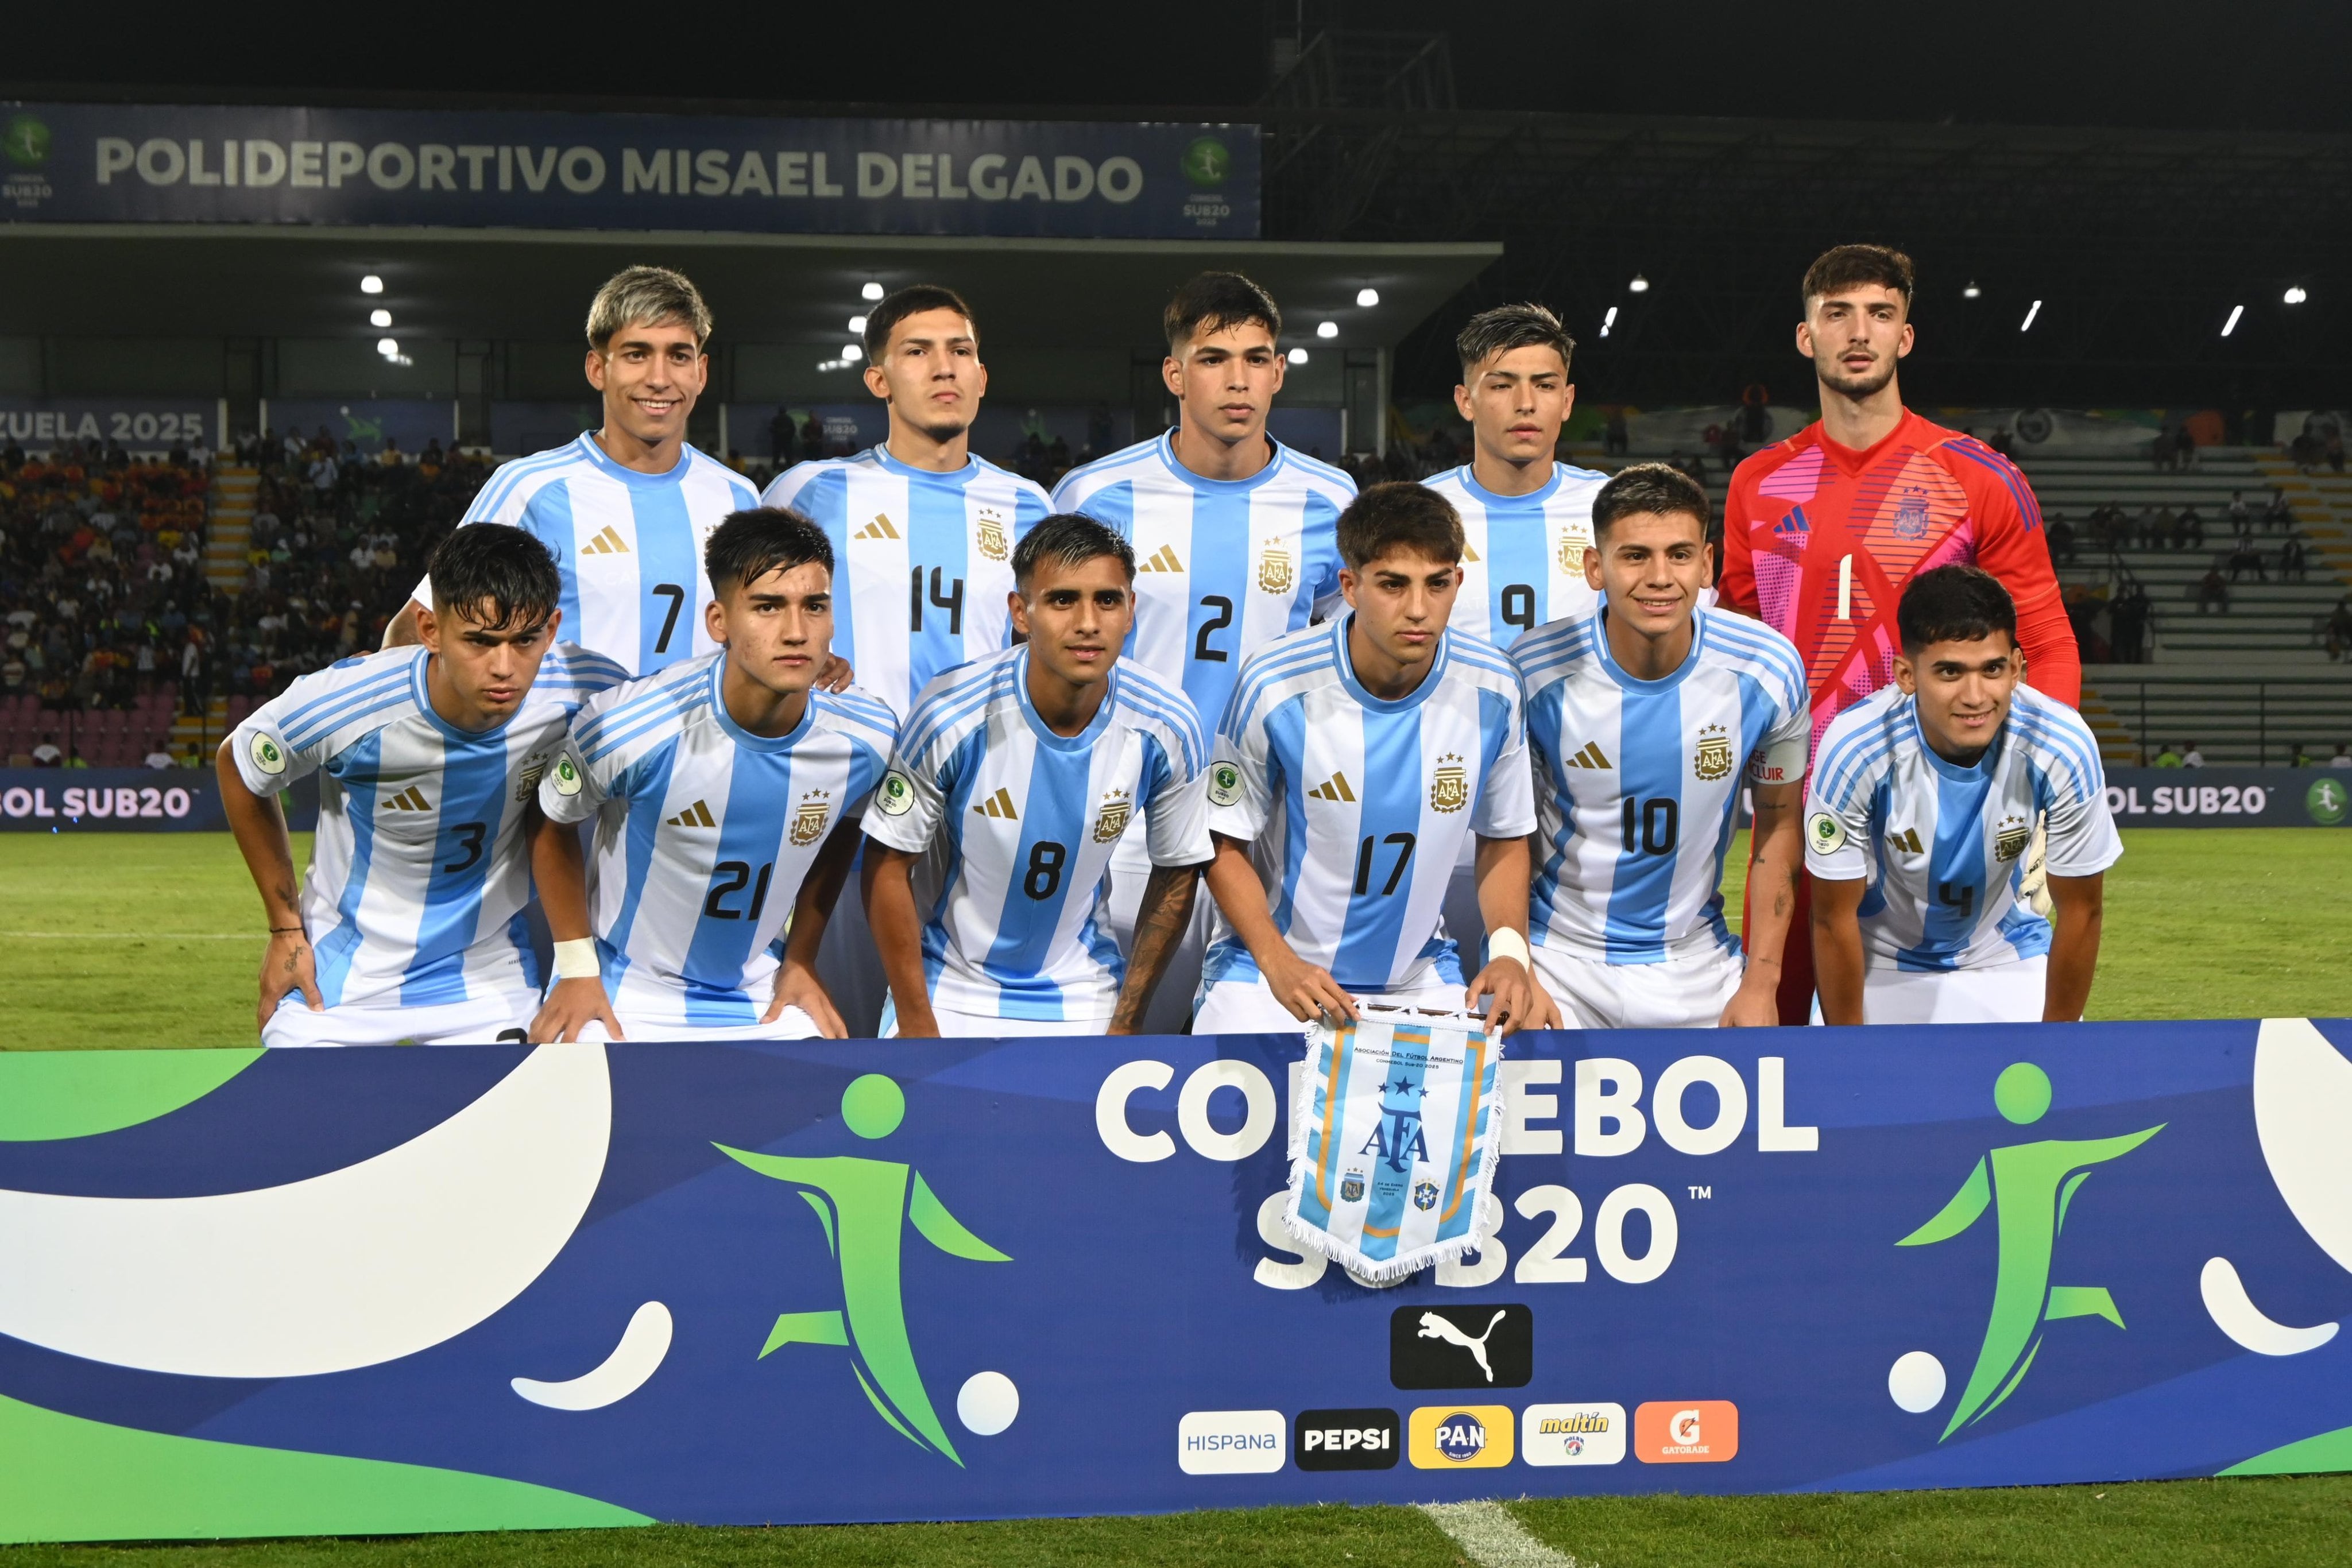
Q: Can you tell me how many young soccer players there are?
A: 11